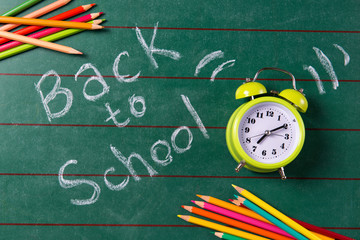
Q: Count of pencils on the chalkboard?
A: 15